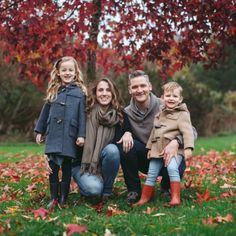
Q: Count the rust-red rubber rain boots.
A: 2